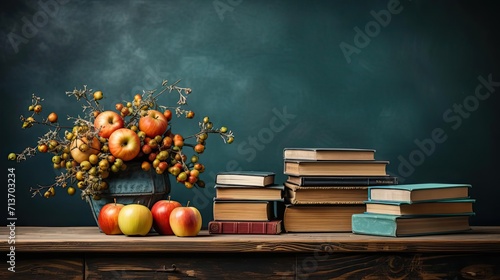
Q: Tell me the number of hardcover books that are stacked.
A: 12